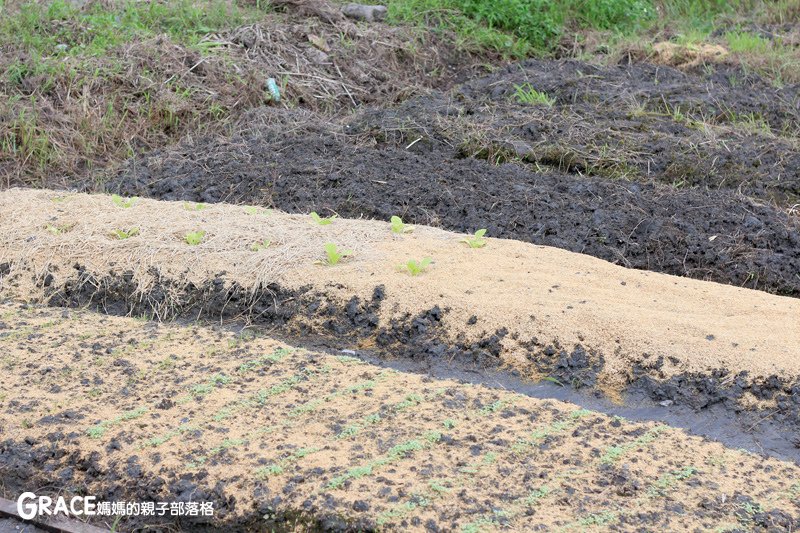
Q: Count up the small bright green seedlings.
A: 13